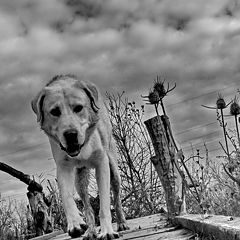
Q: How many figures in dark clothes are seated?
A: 0